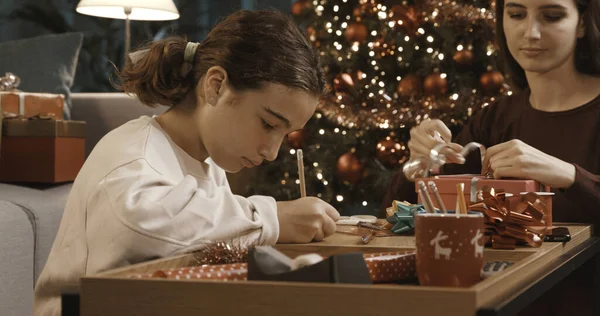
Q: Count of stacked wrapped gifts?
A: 2